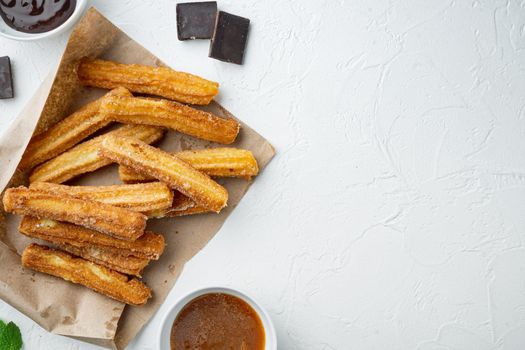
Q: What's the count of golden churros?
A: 12